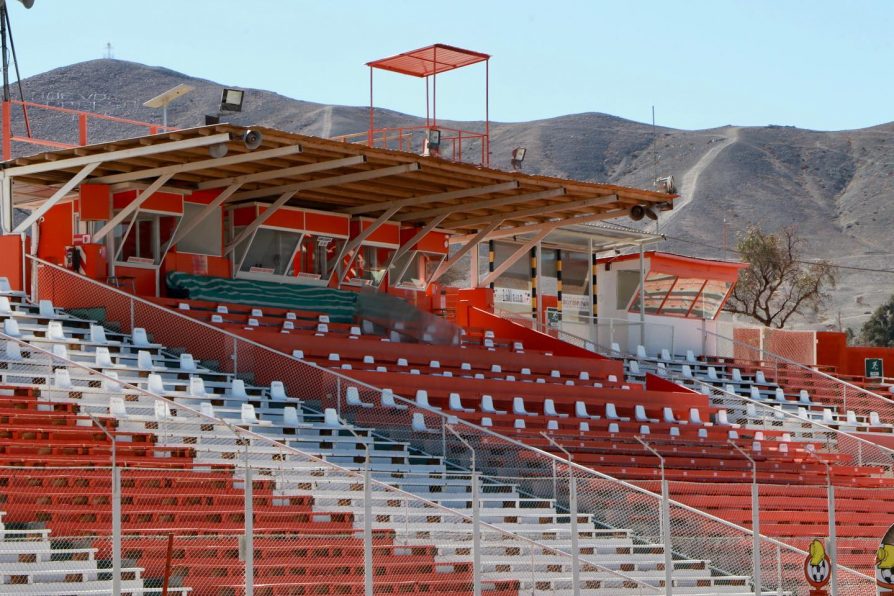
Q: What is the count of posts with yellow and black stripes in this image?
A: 4